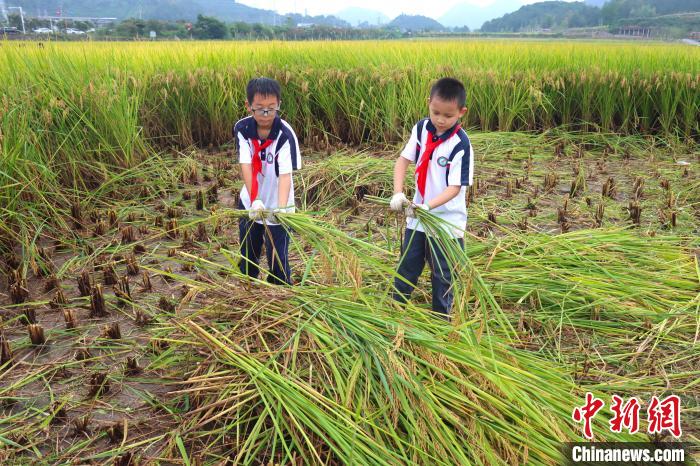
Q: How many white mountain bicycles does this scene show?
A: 0